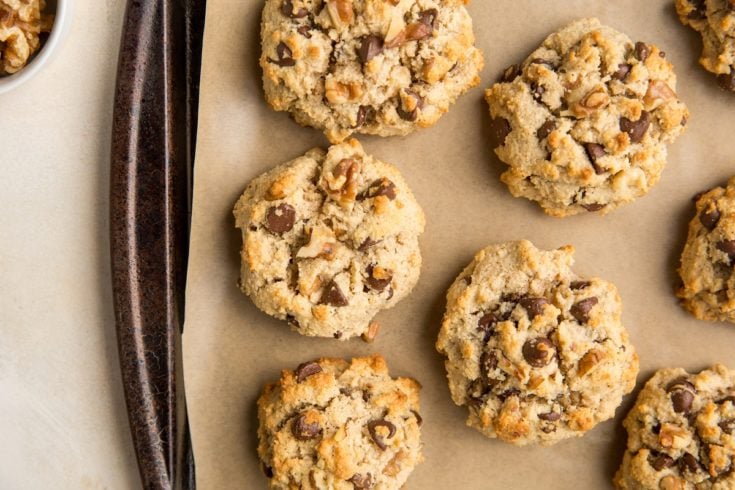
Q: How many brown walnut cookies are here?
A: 8